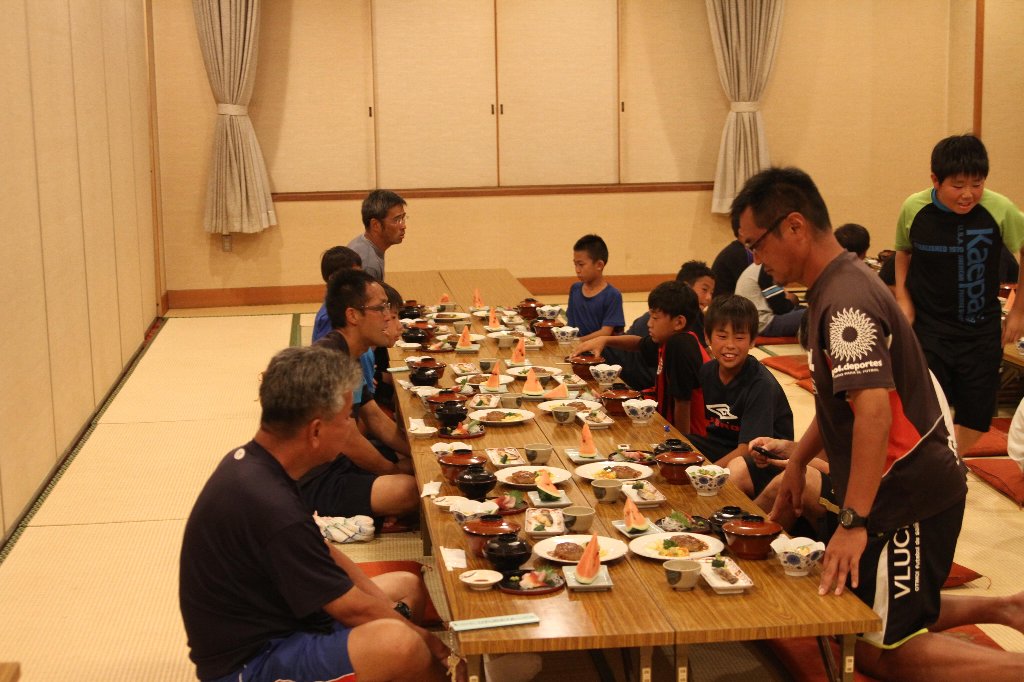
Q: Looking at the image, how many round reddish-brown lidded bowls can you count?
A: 12